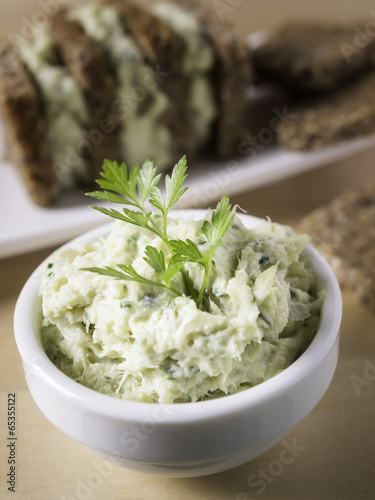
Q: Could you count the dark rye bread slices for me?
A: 7